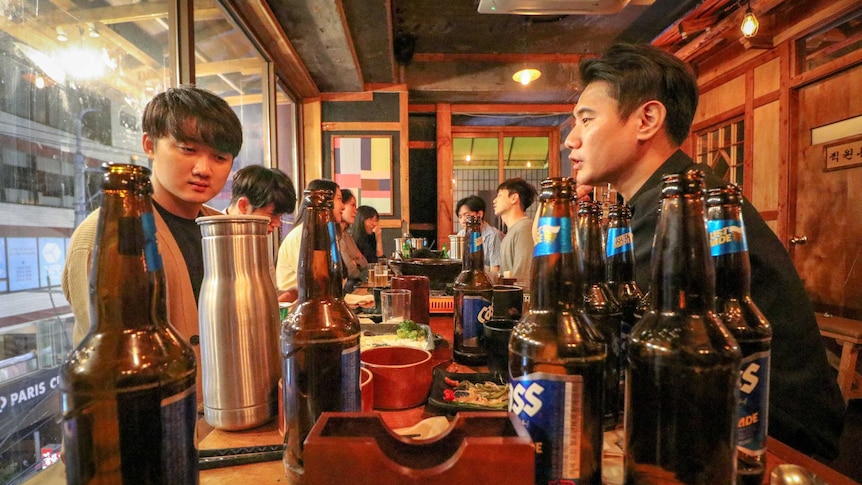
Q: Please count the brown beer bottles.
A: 8